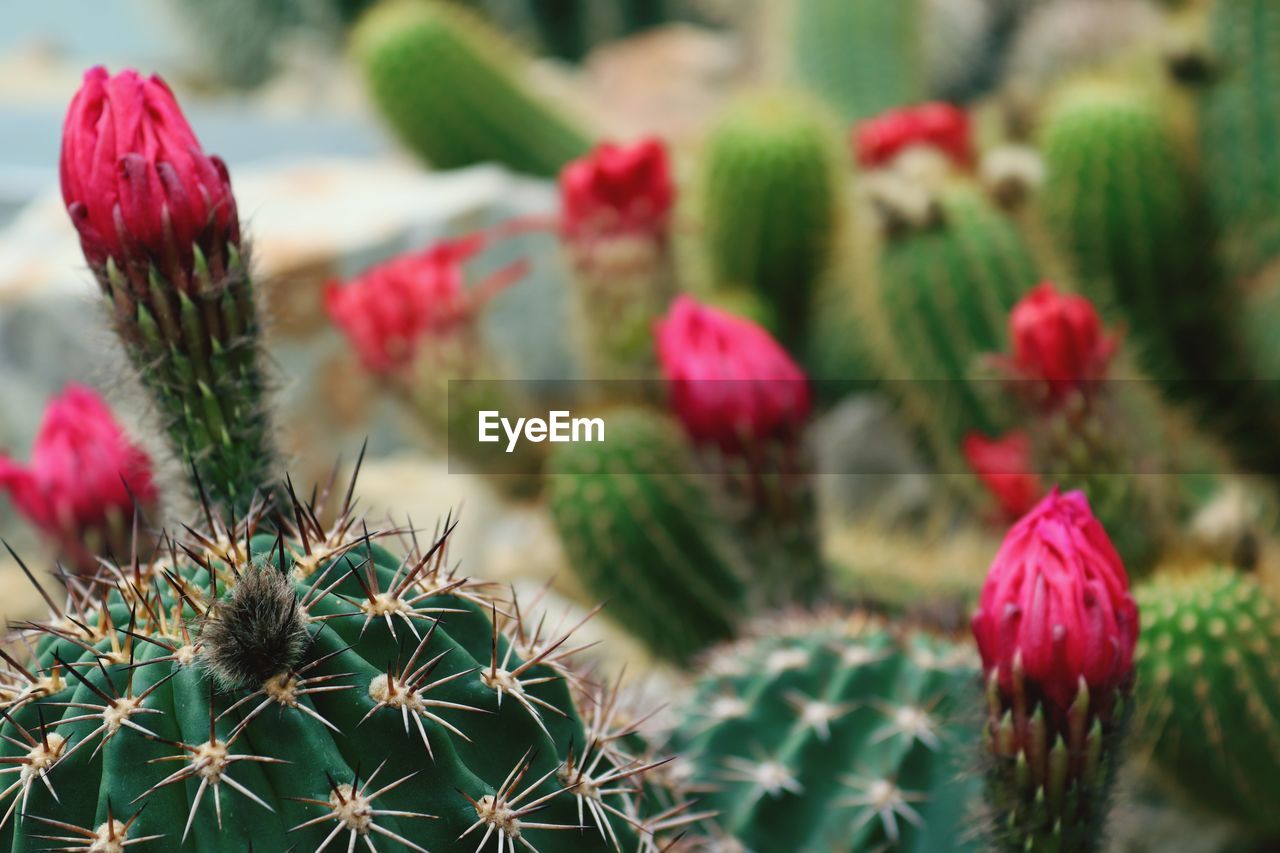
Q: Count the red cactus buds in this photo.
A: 9